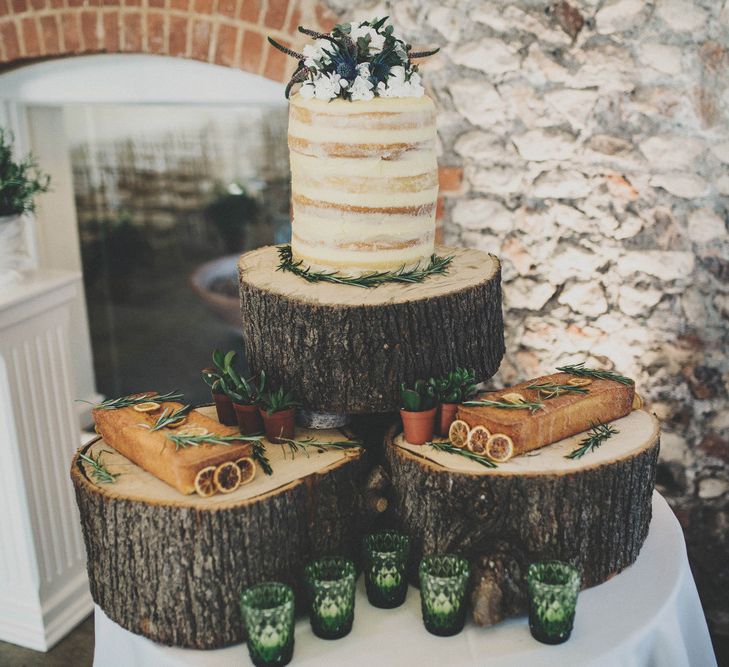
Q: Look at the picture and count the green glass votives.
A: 5